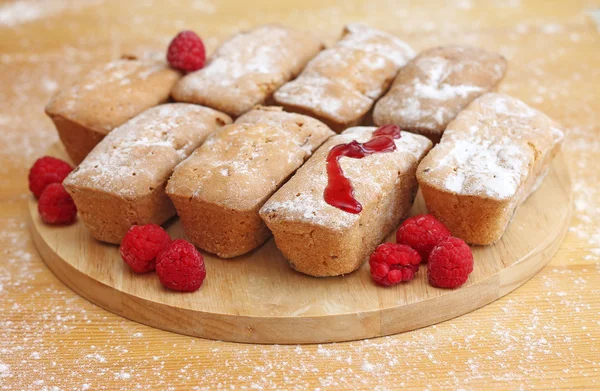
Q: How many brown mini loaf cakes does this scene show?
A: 8